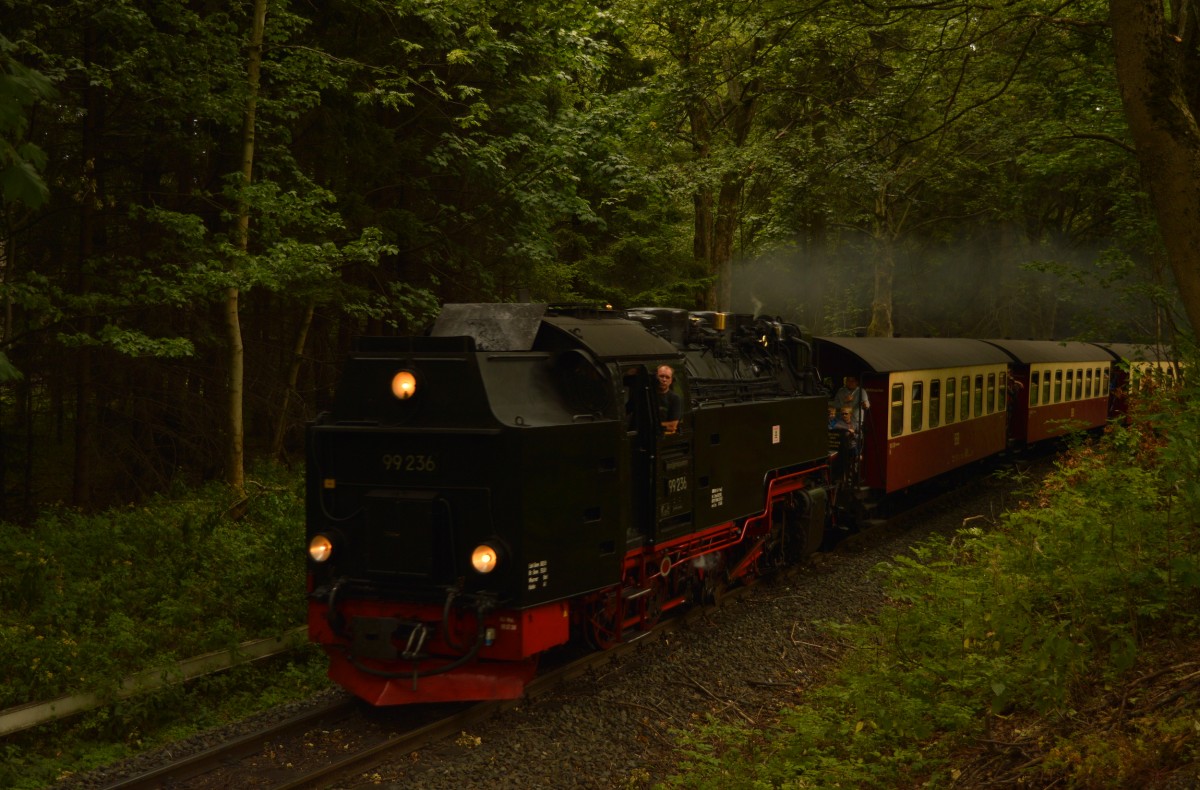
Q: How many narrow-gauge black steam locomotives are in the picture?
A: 1